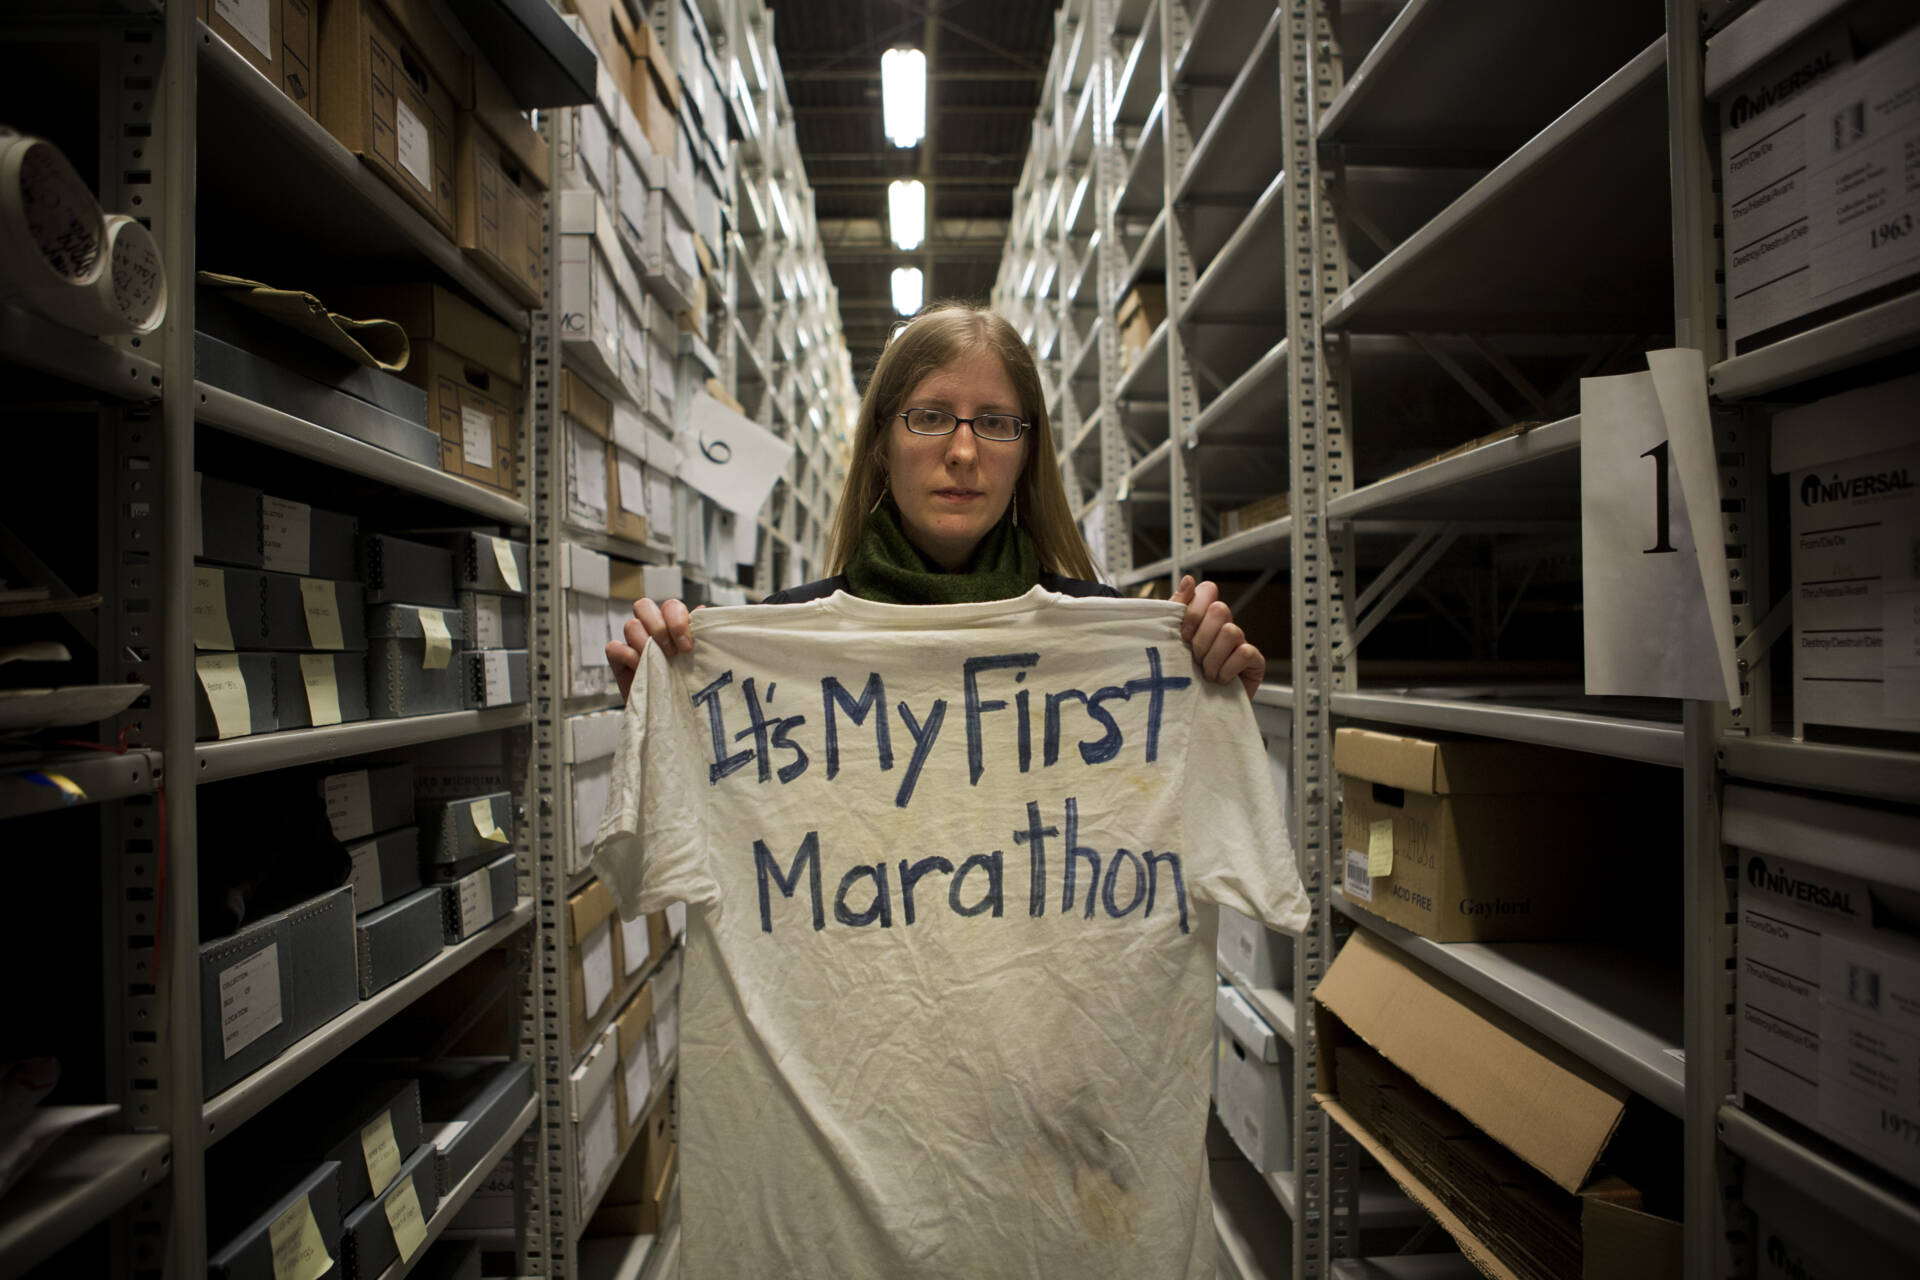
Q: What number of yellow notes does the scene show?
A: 11